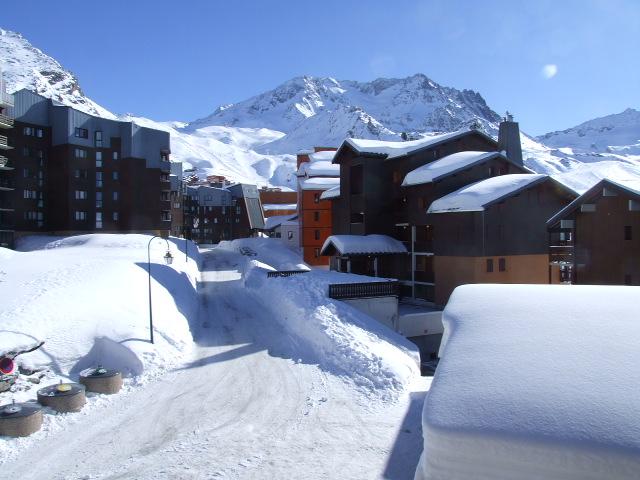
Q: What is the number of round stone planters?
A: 3